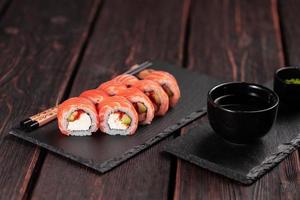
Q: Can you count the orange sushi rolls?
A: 8